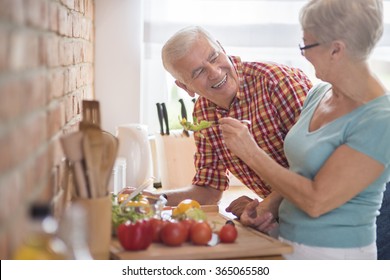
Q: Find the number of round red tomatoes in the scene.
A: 5